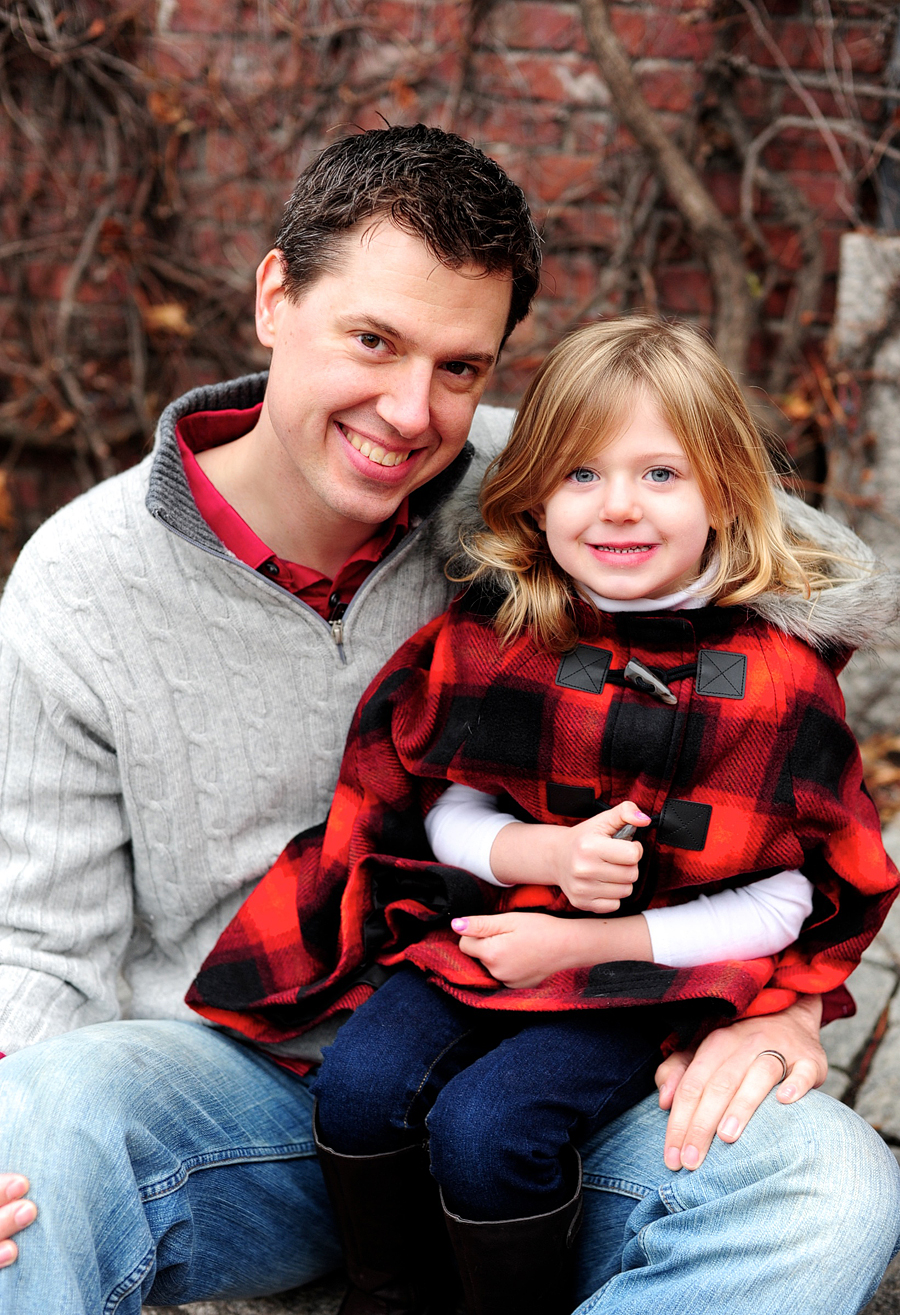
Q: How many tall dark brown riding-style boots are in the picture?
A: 2